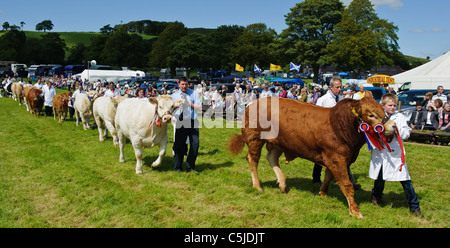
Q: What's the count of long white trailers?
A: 1